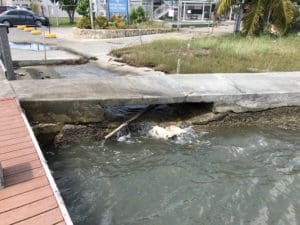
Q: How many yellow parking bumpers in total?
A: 4